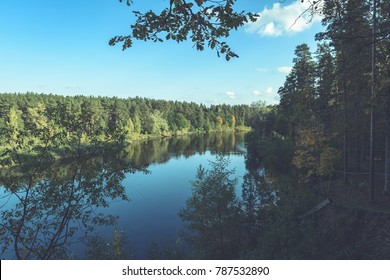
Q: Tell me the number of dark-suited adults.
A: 0